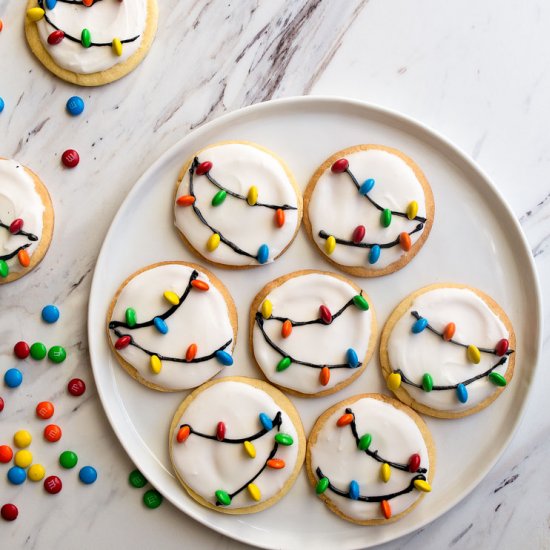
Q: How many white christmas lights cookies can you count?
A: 9